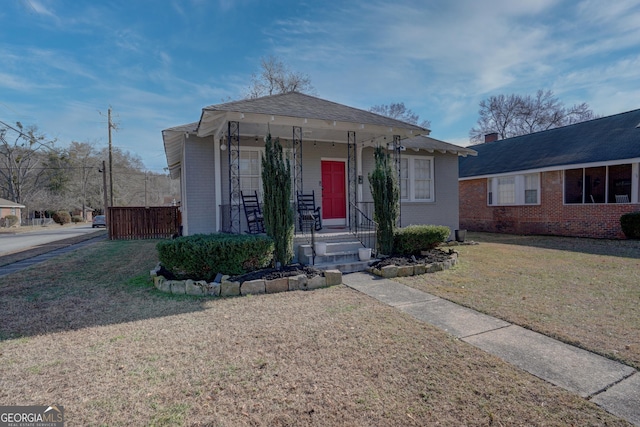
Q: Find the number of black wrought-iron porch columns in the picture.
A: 4